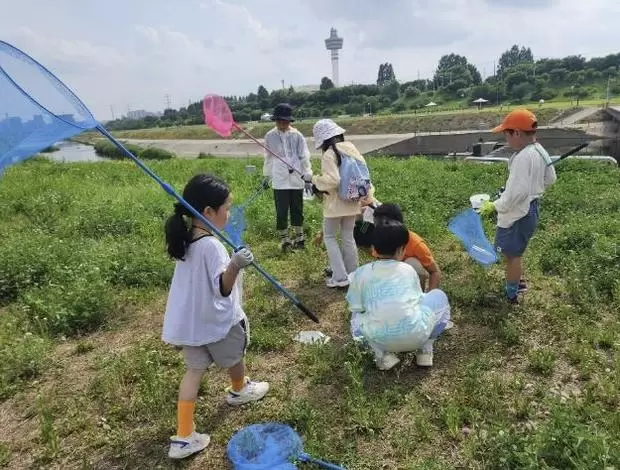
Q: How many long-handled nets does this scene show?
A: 5